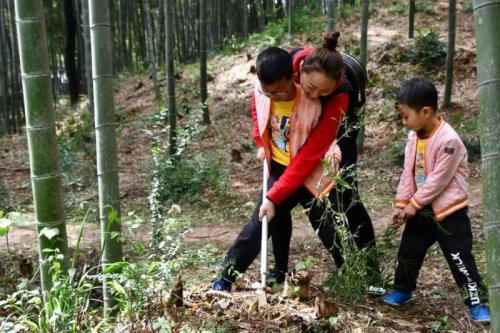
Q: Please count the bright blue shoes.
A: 2